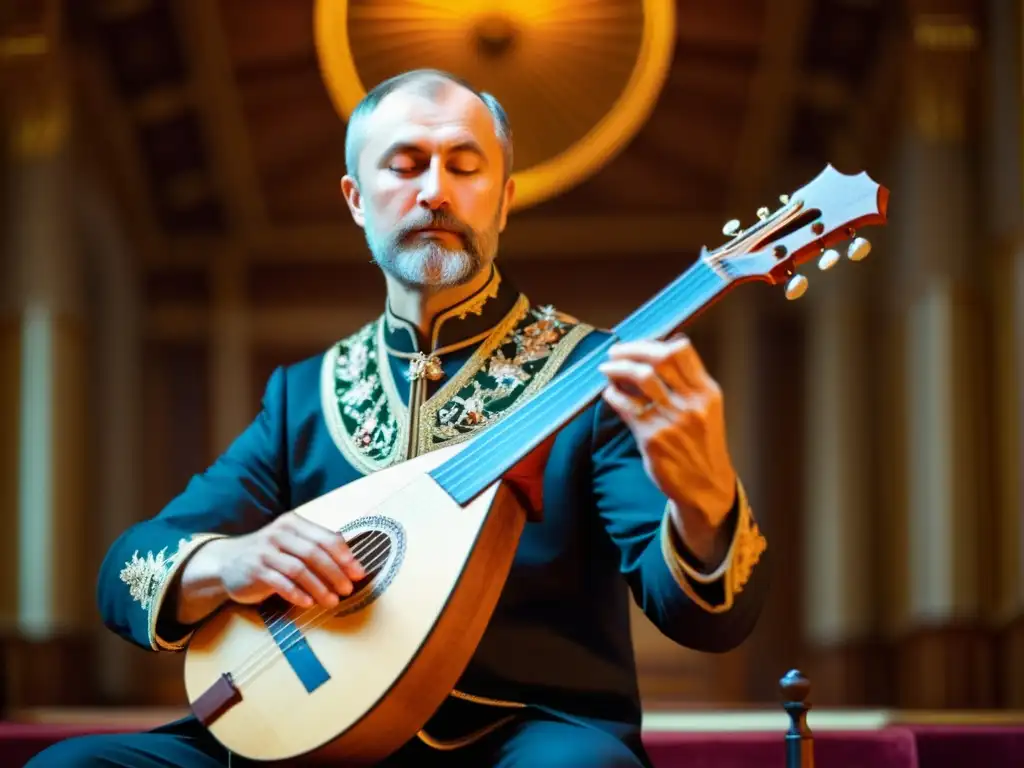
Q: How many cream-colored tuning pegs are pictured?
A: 6